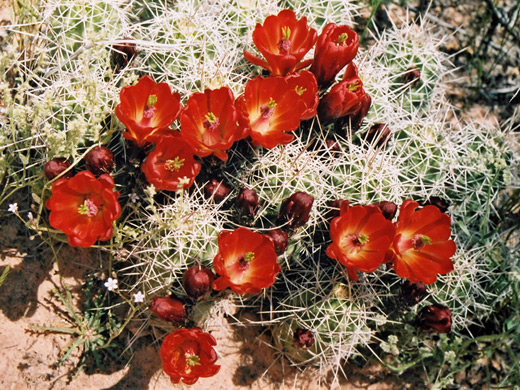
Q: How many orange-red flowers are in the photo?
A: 13